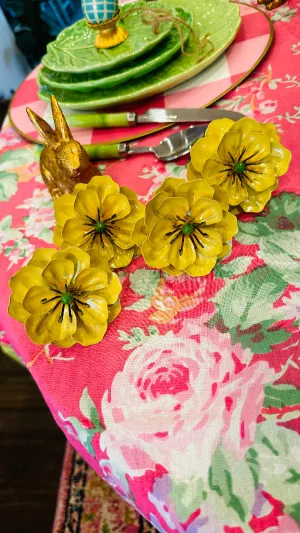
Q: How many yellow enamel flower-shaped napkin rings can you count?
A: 4